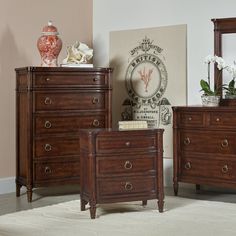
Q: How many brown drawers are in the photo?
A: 12